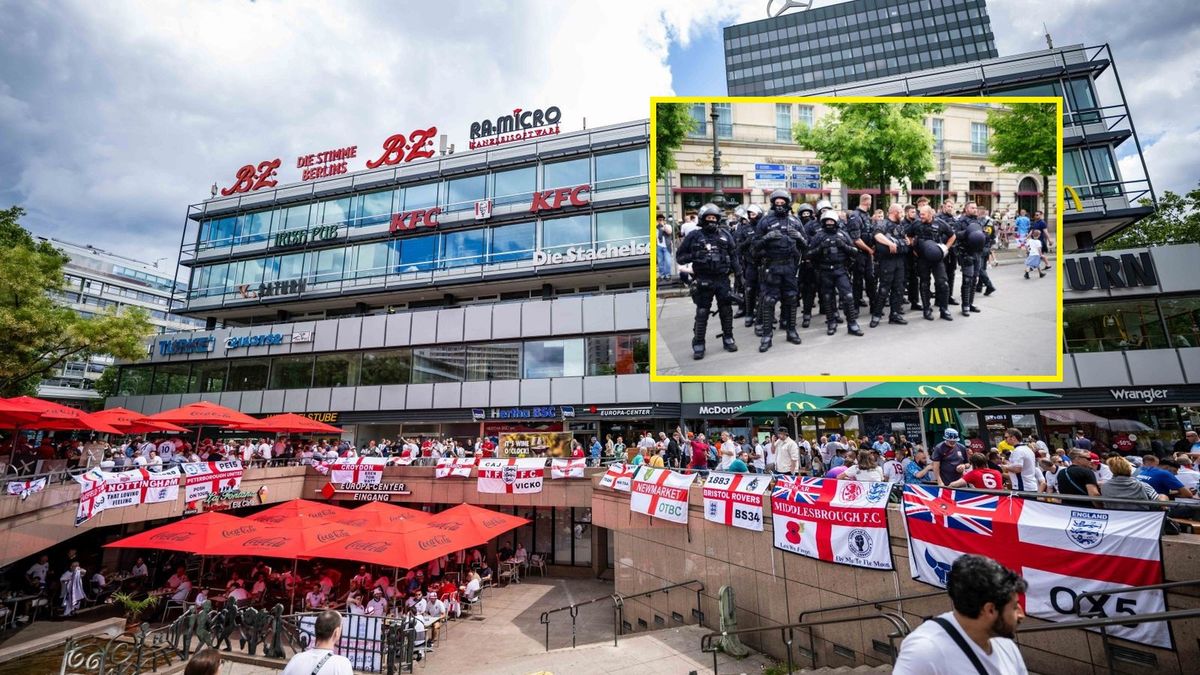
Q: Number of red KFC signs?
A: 2